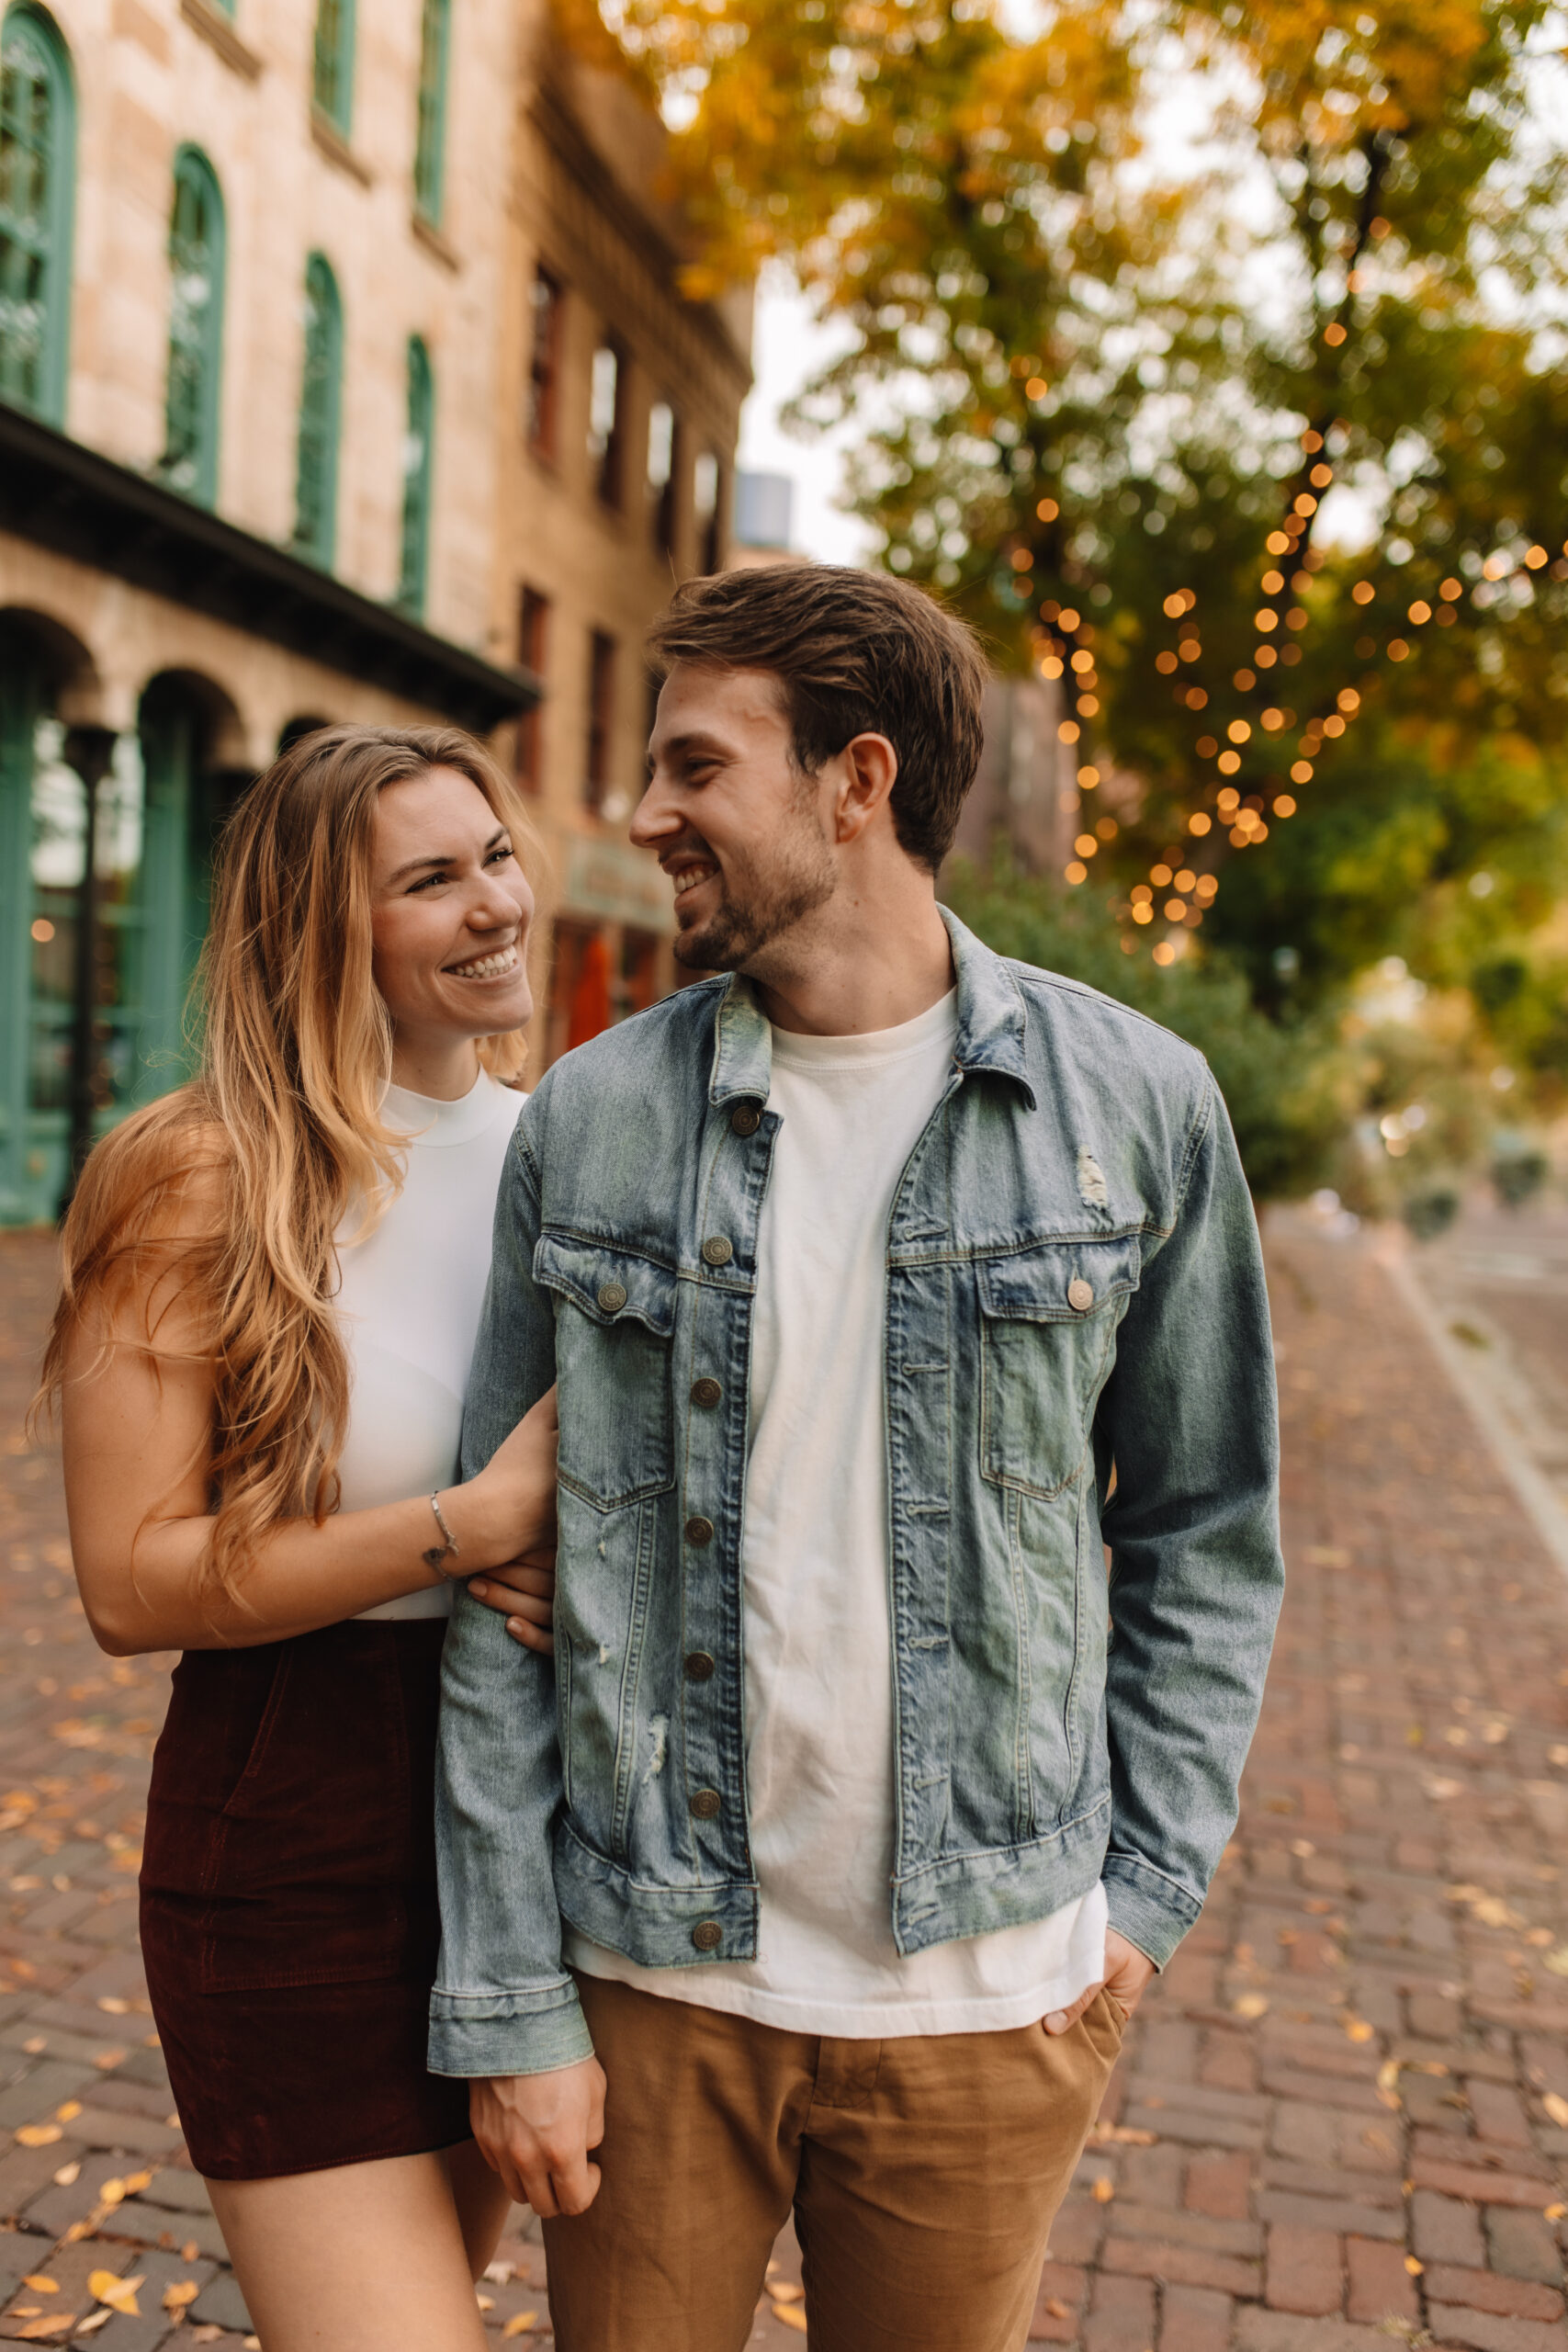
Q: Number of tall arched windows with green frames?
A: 4